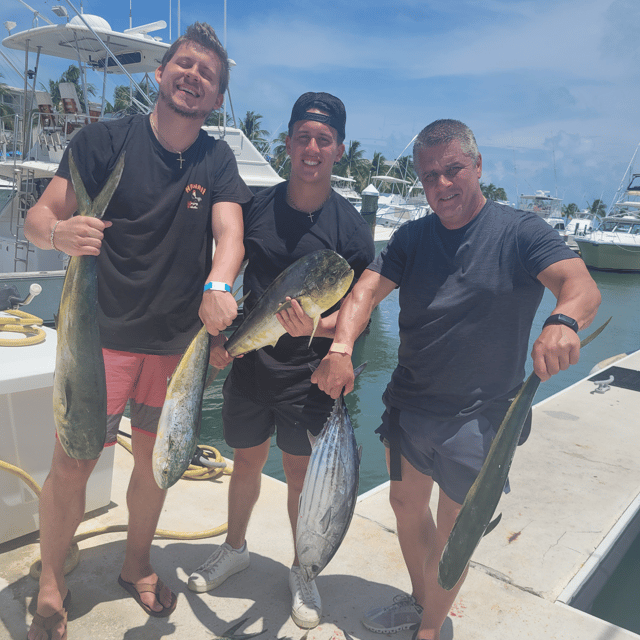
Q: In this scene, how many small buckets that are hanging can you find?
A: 0